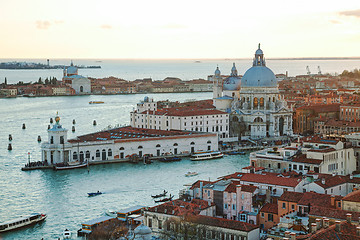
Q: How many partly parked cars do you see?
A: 0